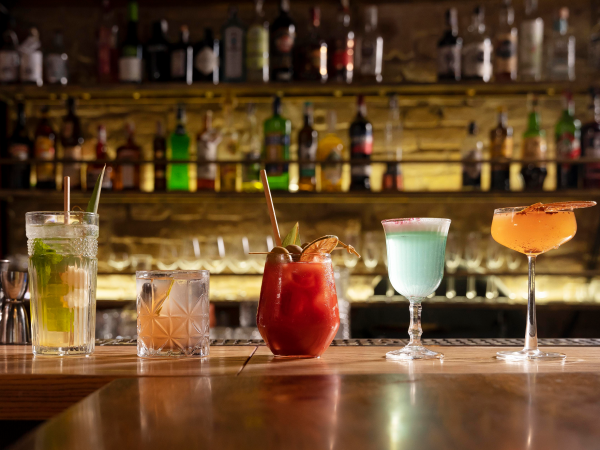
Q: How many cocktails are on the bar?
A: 5